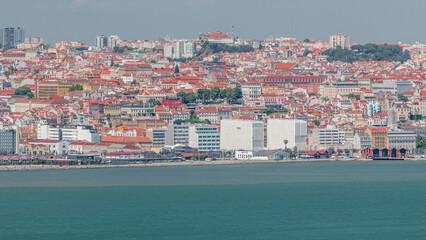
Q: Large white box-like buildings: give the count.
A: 2